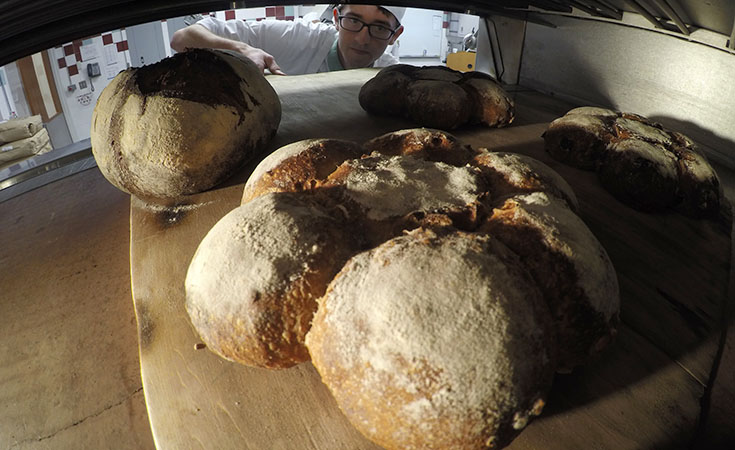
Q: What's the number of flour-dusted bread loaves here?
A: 4